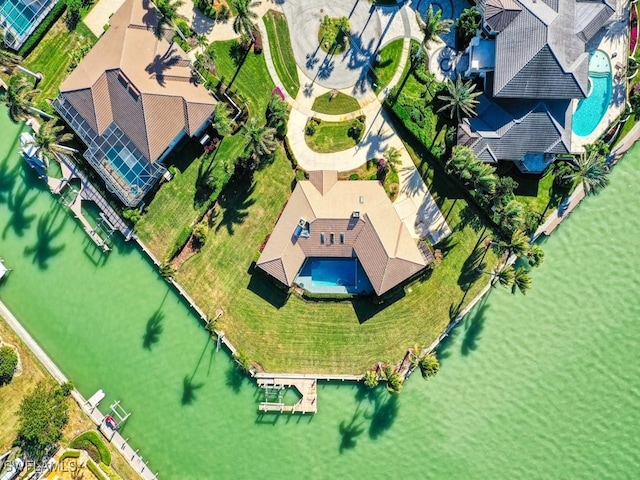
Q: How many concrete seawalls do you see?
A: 2